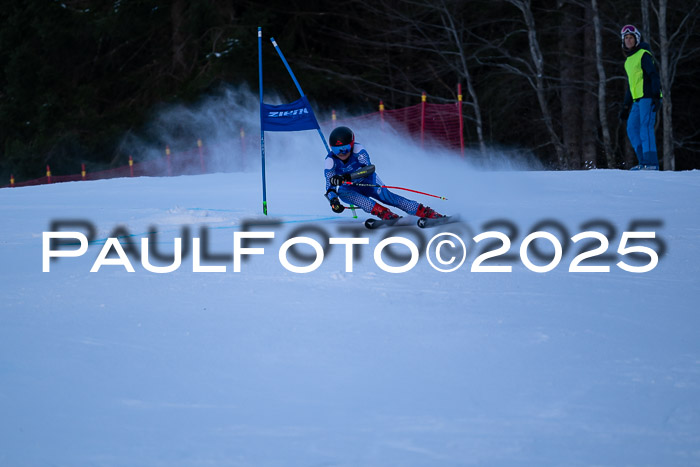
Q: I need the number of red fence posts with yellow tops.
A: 11